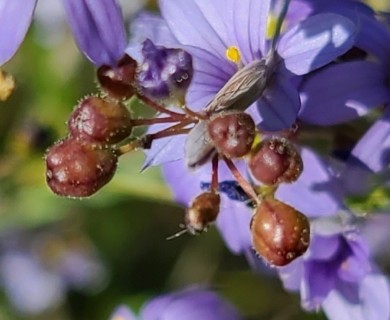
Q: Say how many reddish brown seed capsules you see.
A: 7